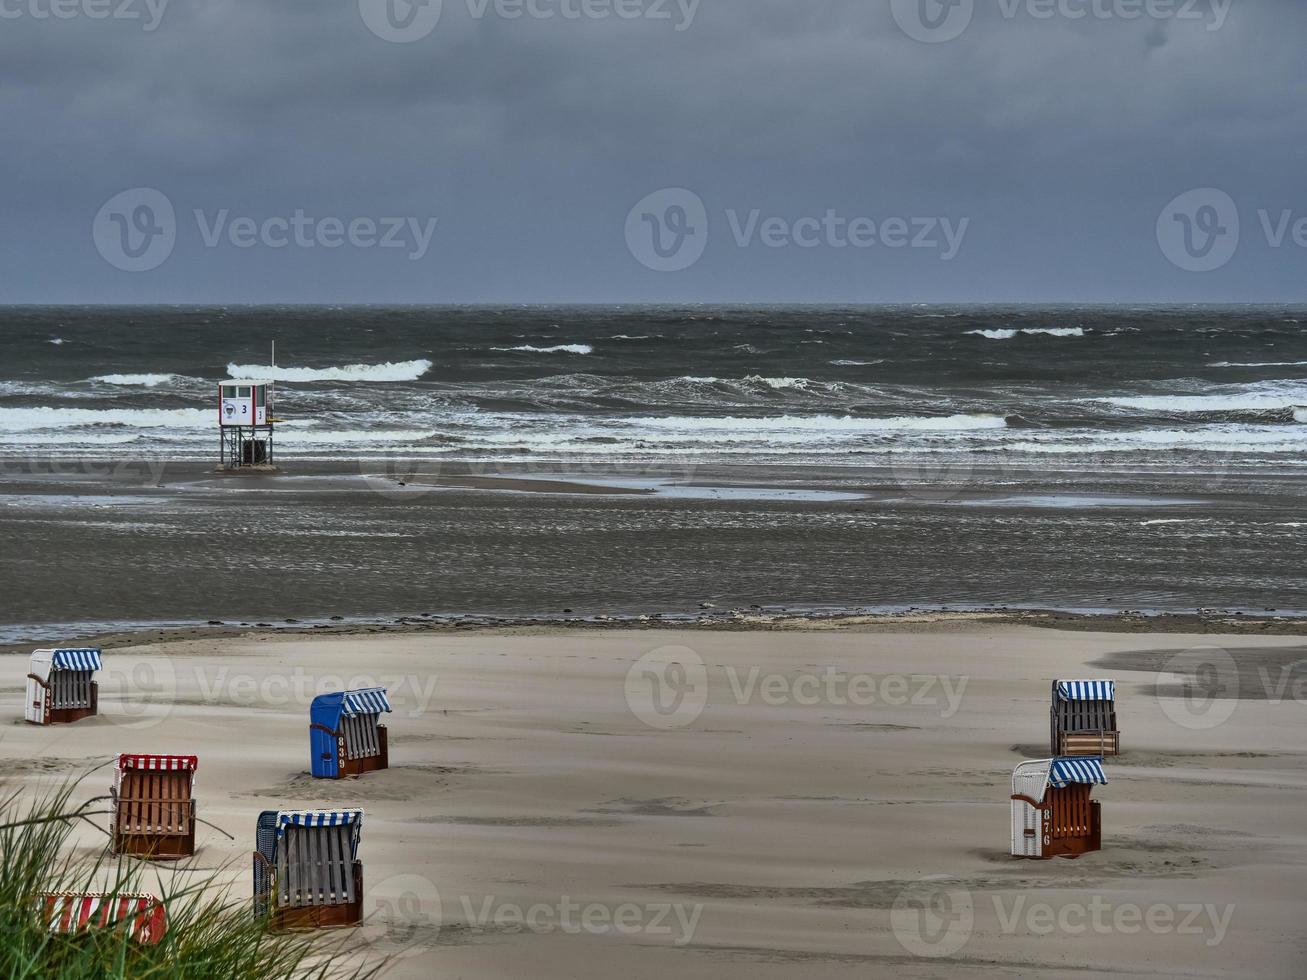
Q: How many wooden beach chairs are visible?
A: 7